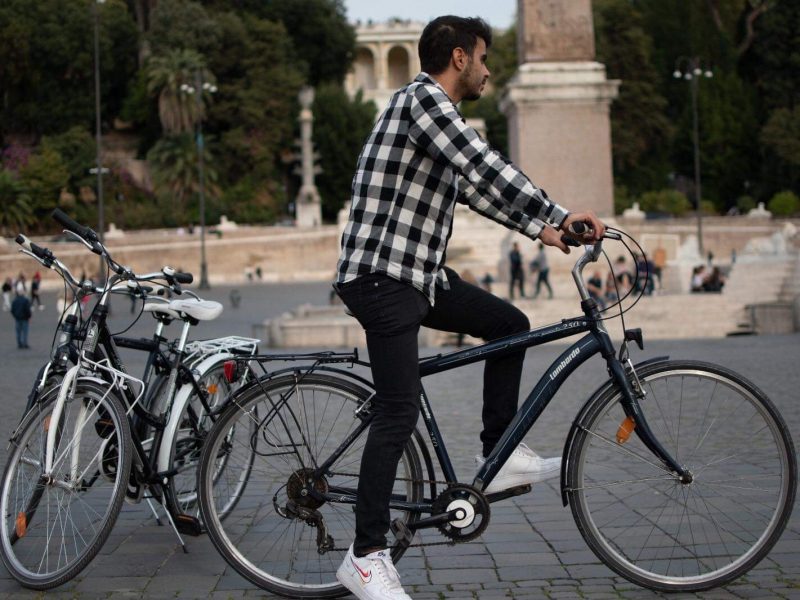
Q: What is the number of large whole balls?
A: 0